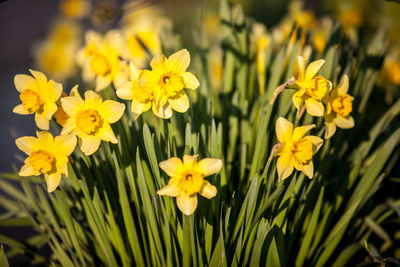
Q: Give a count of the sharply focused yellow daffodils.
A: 9